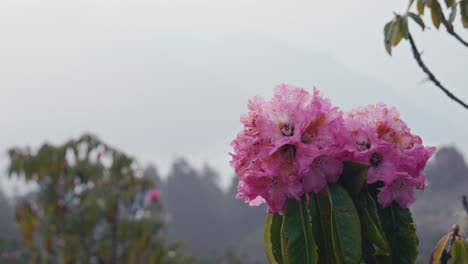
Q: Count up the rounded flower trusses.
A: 2